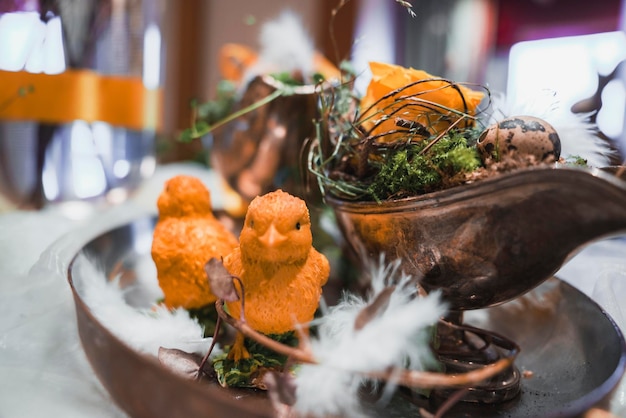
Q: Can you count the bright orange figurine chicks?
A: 2